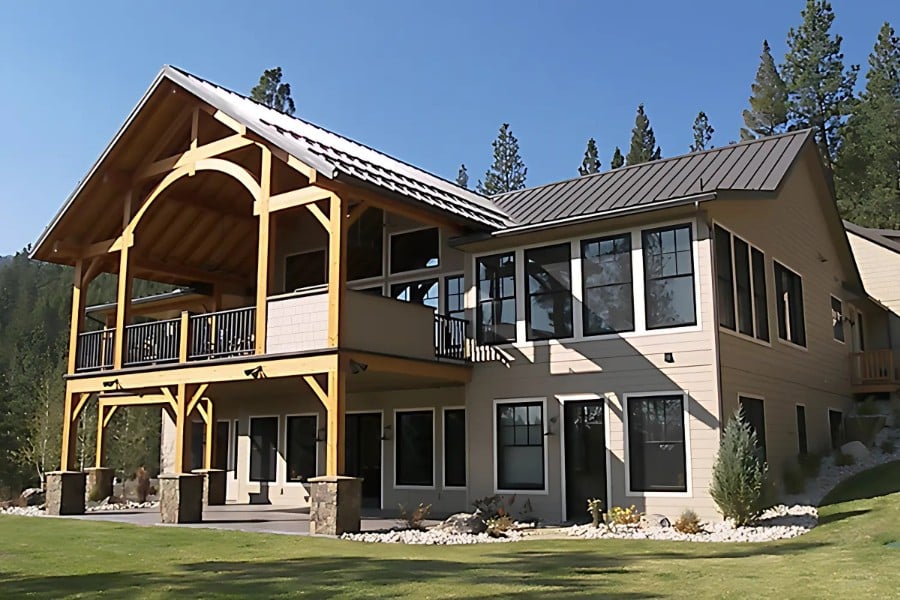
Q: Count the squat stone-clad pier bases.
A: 5